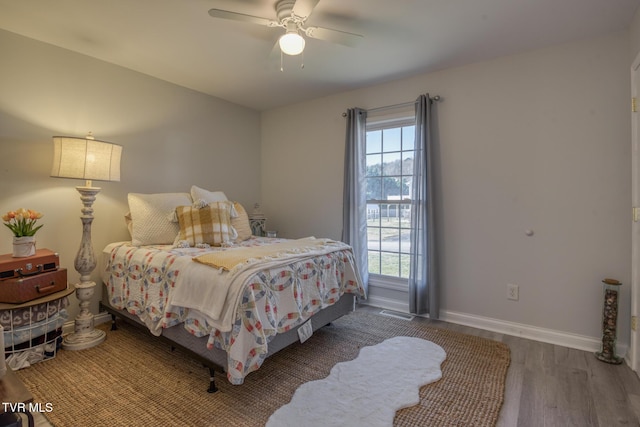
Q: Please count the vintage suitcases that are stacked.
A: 2